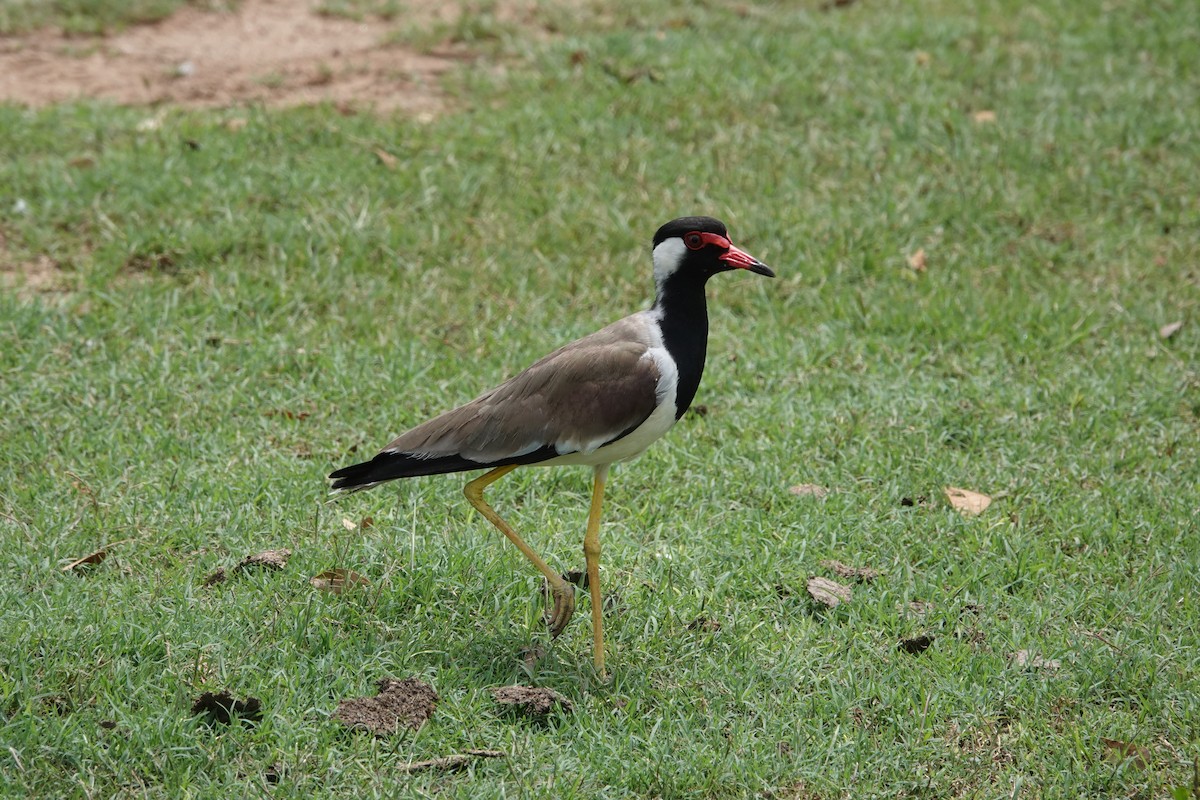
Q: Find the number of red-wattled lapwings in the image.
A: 1